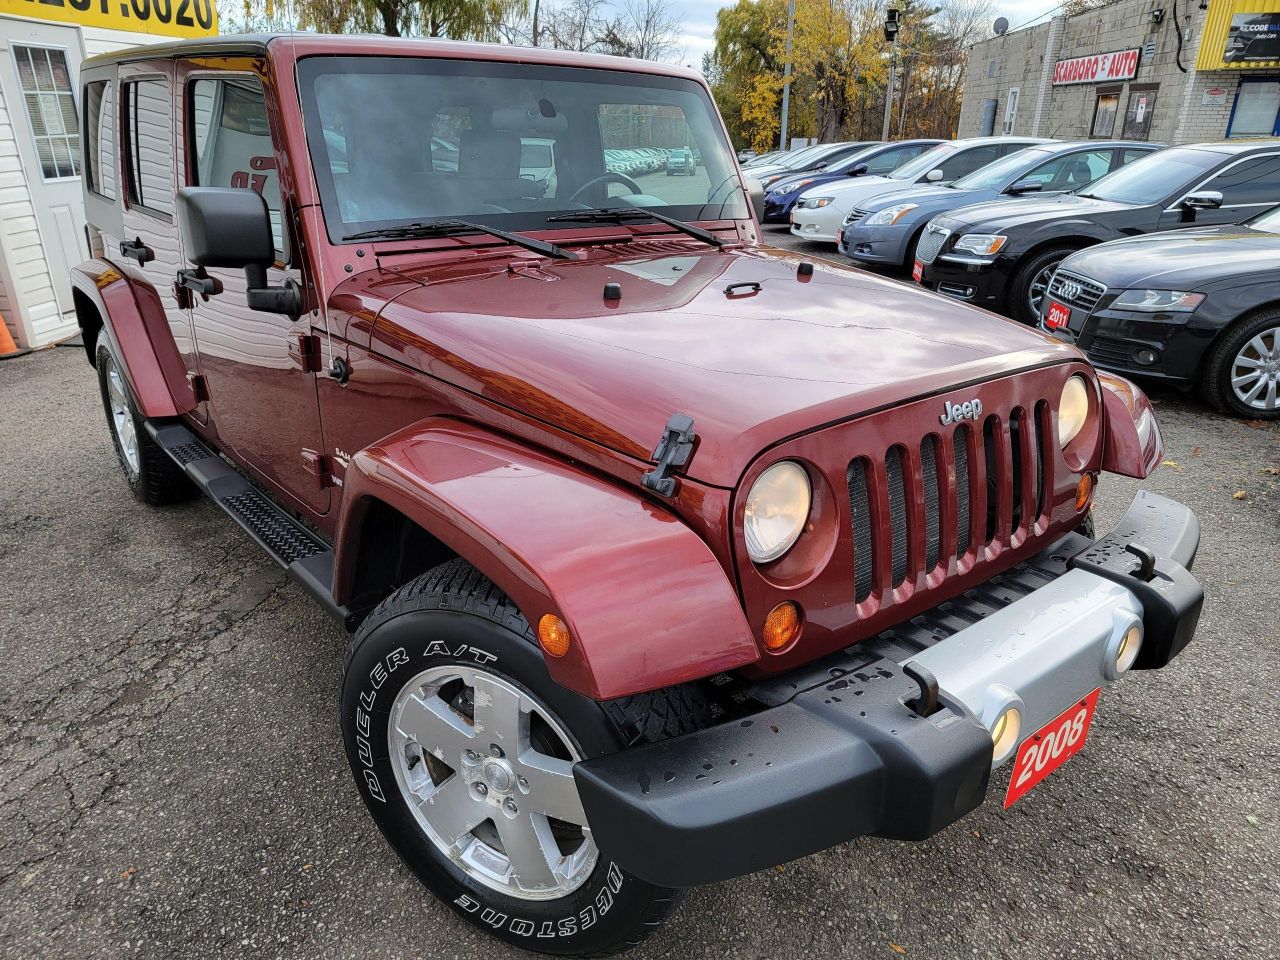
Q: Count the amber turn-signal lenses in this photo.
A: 3